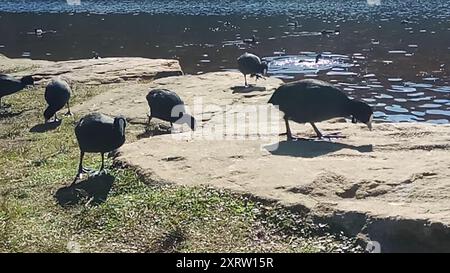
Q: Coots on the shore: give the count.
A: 6